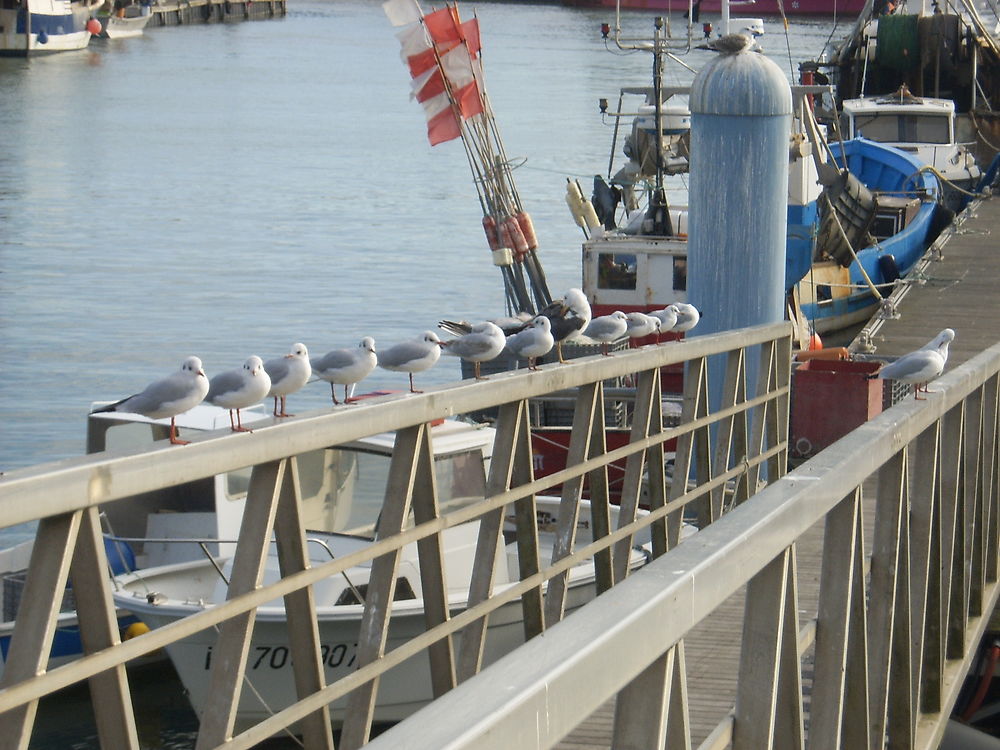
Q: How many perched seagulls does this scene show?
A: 15